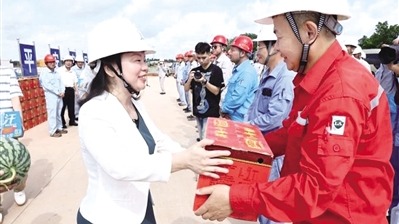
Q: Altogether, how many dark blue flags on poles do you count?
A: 4